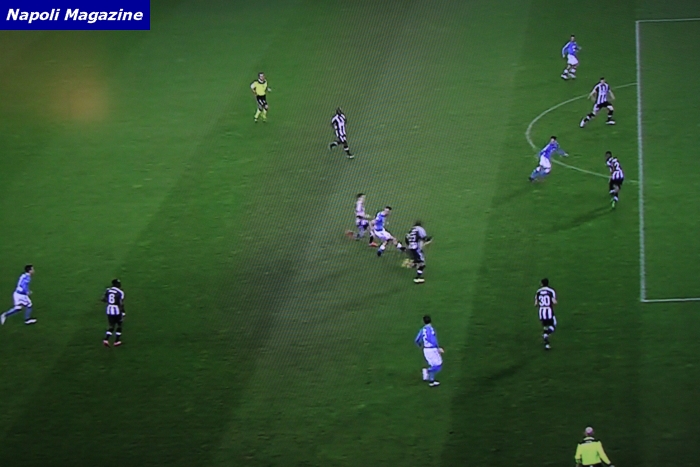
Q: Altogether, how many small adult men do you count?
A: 14